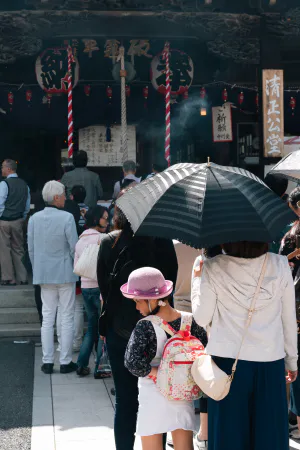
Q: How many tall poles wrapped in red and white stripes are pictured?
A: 2